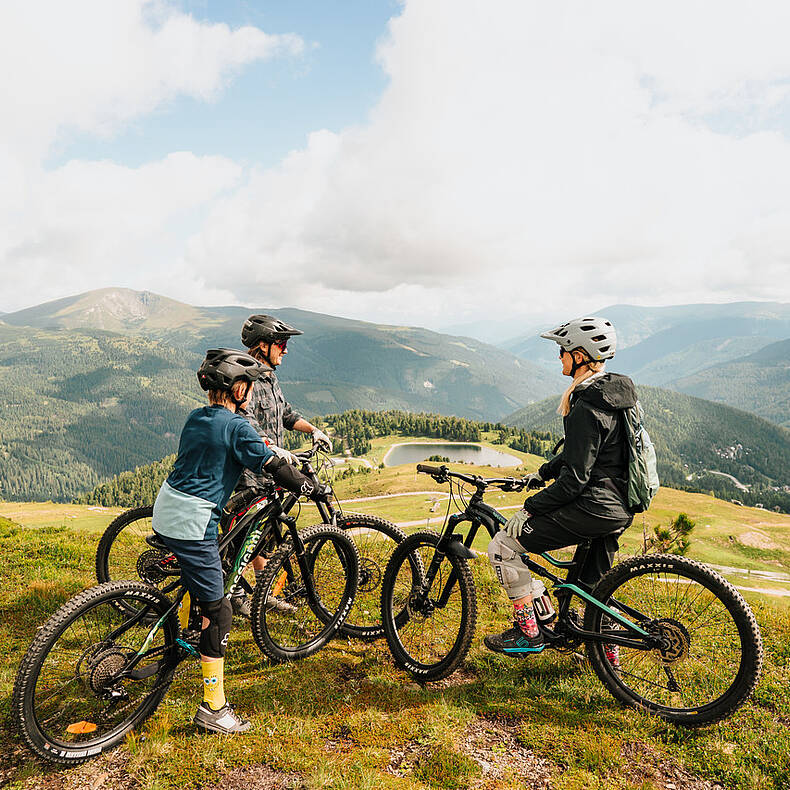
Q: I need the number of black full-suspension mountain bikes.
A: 3